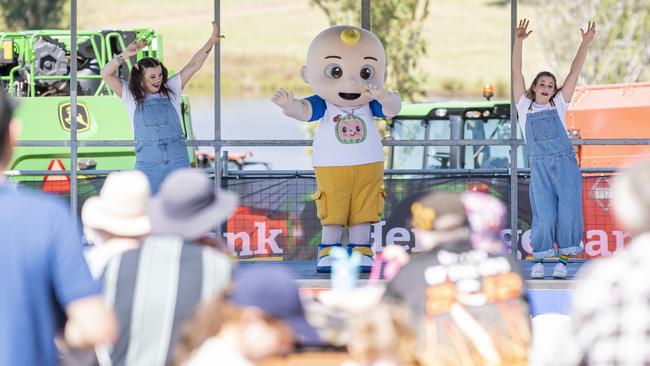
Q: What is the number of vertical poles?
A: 4